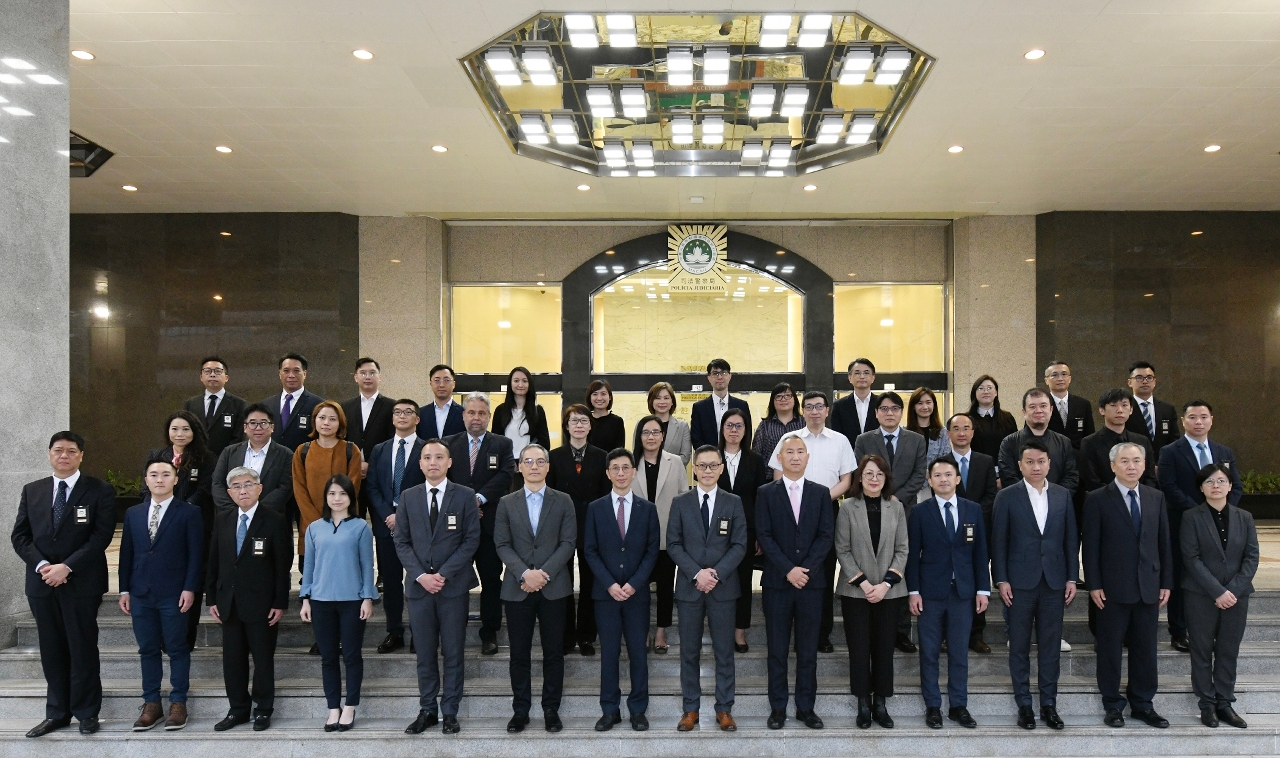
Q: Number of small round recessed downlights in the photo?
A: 10